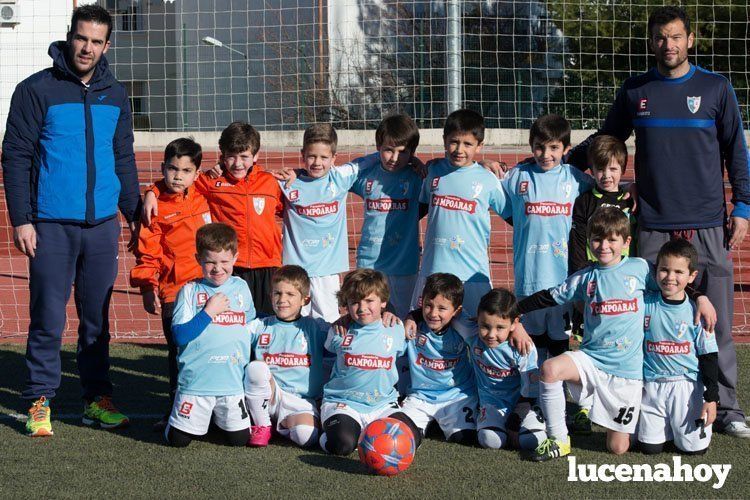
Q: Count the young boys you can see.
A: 14